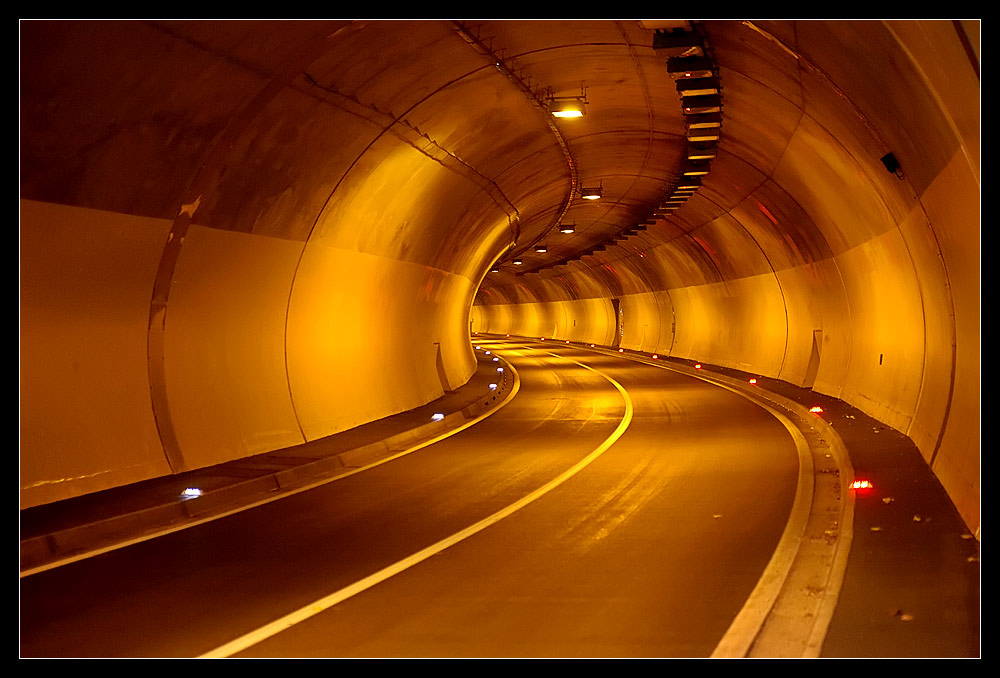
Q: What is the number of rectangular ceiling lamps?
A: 6